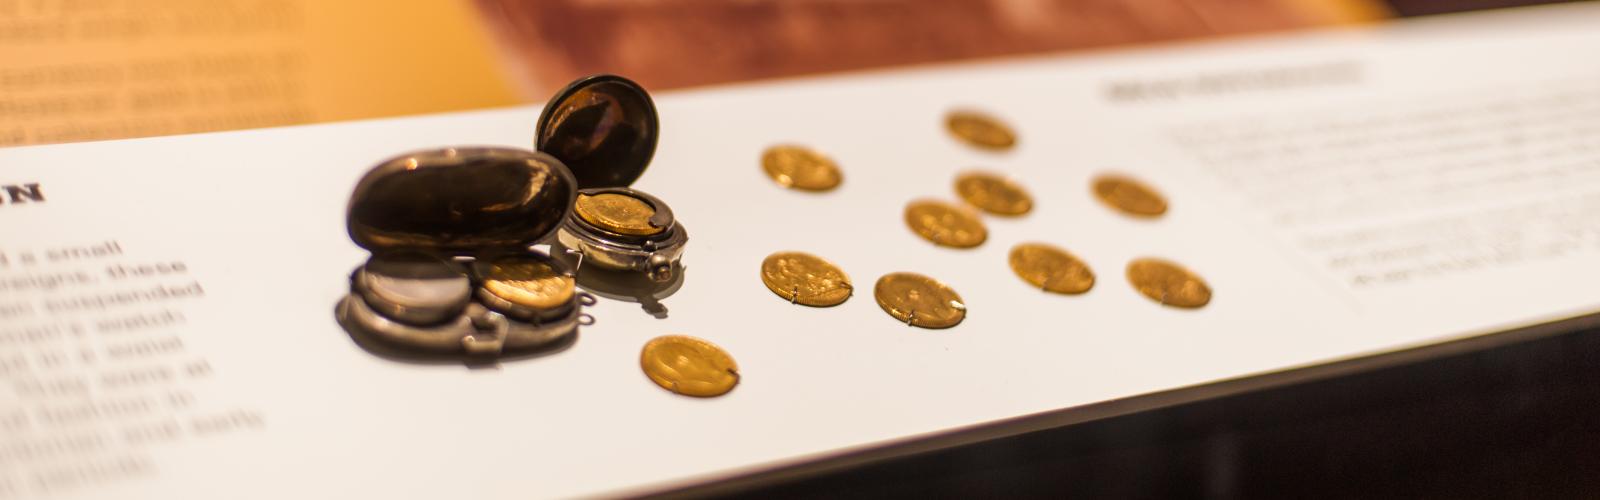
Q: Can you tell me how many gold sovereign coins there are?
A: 12